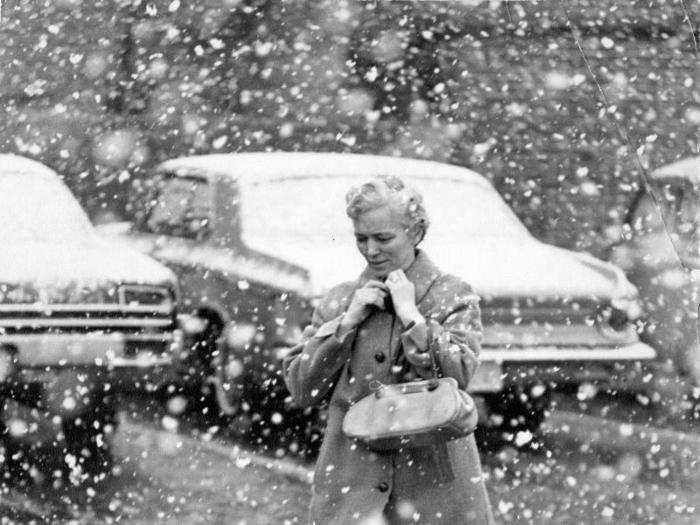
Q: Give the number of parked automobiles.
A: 3